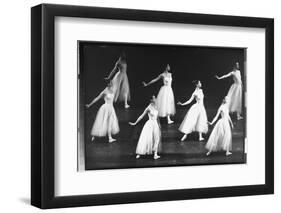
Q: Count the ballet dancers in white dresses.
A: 7